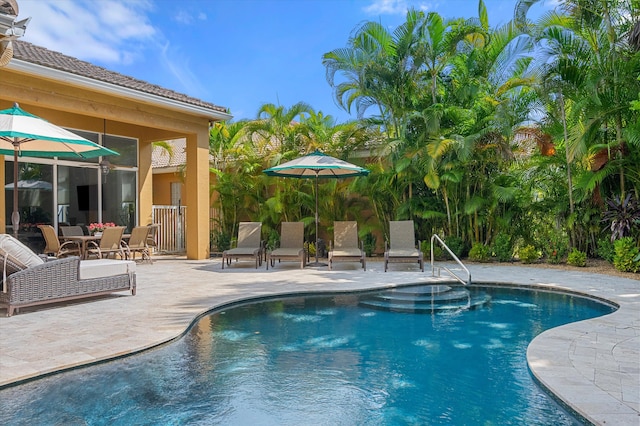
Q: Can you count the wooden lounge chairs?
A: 4